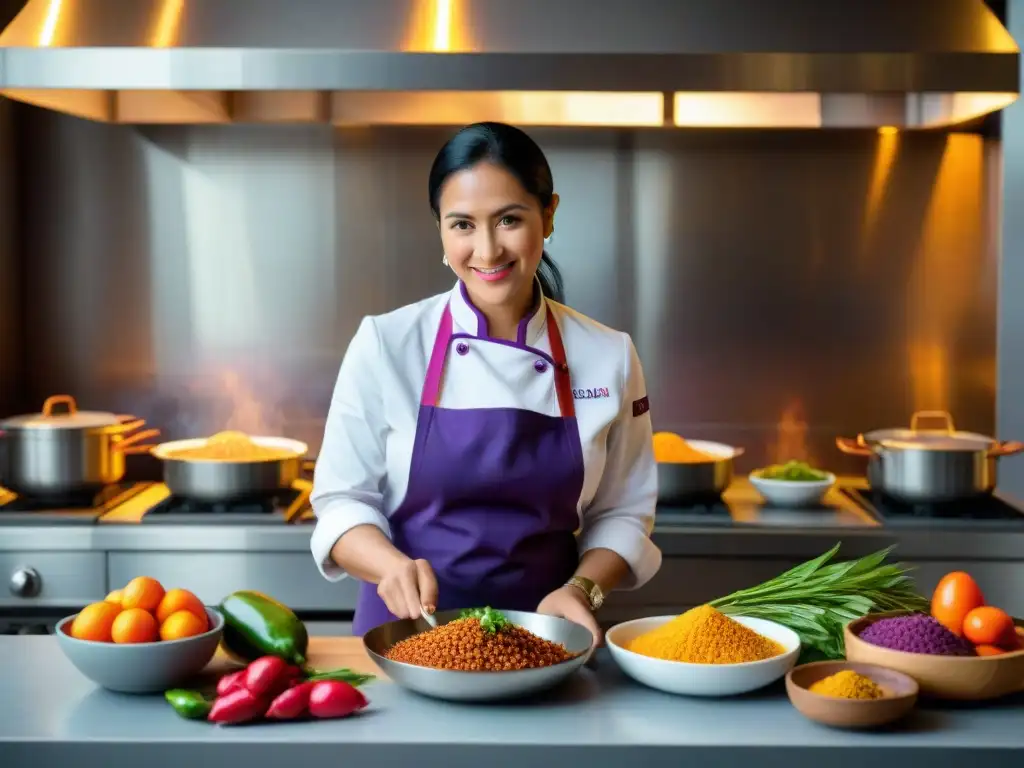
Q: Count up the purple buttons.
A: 2